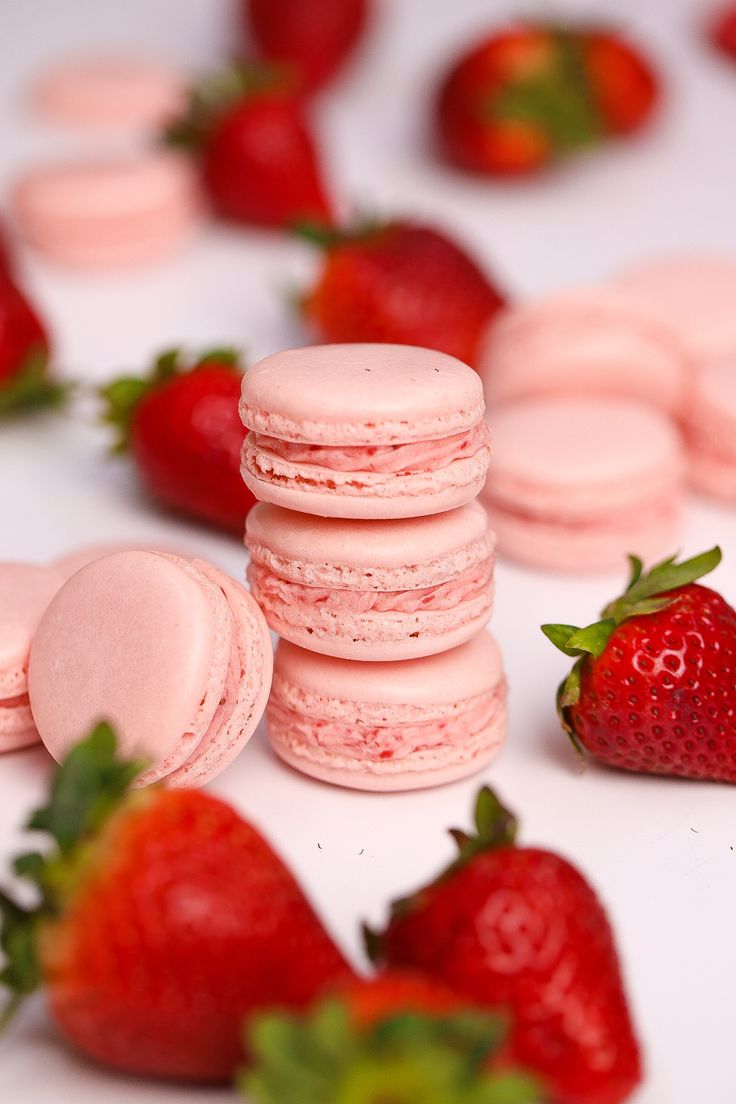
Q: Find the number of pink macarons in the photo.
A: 12